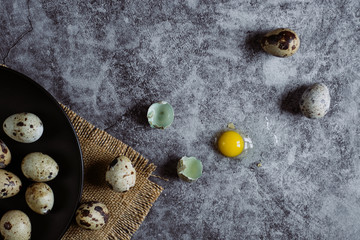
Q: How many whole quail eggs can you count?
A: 10